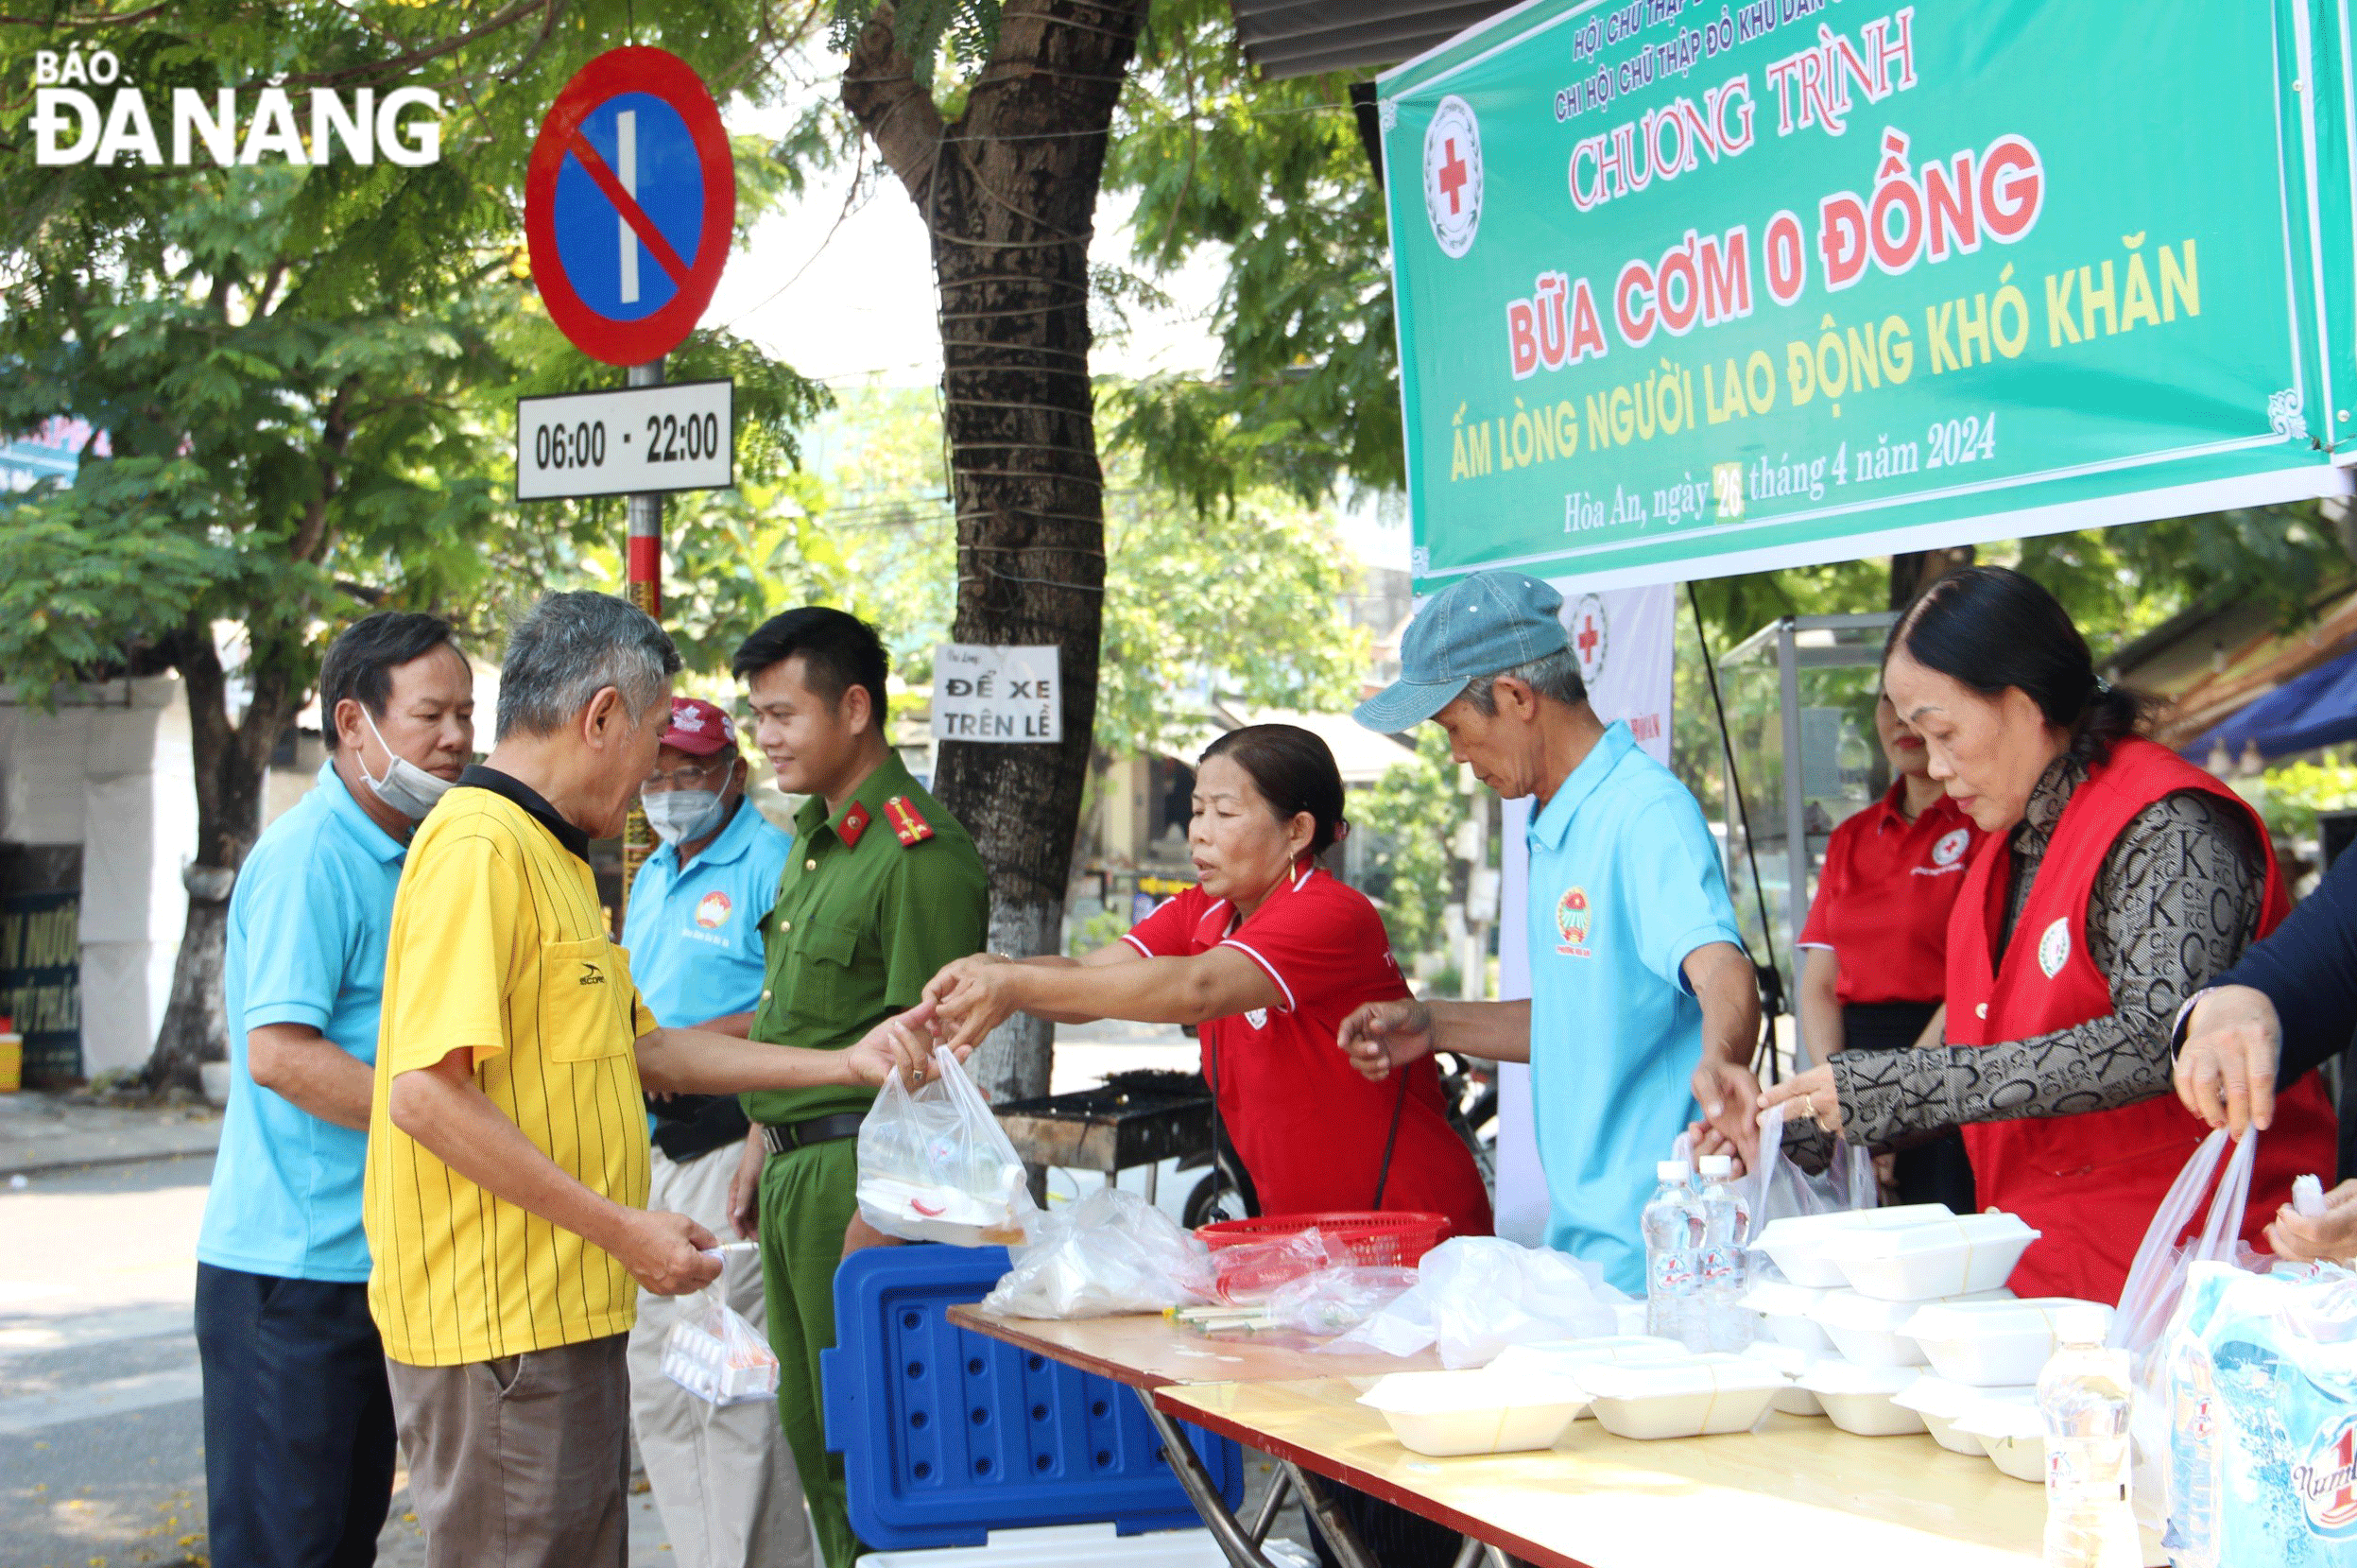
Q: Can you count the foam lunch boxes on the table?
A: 12